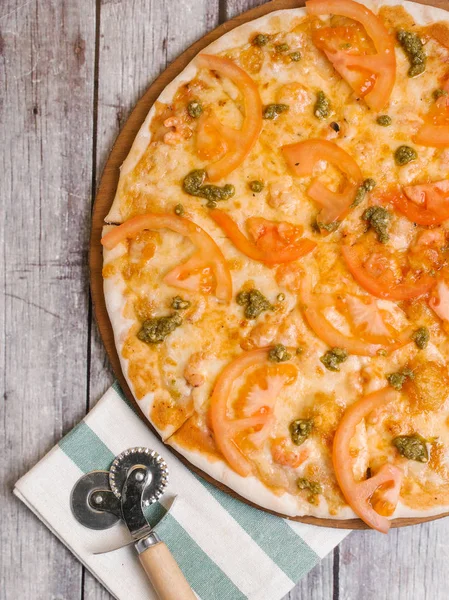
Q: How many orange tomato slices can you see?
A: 12